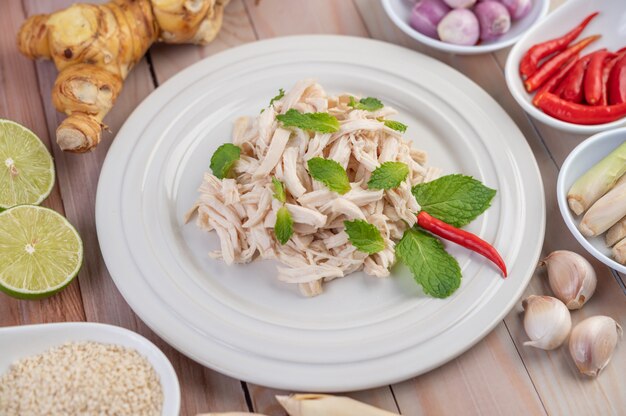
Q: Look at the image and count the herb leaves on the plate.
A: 12